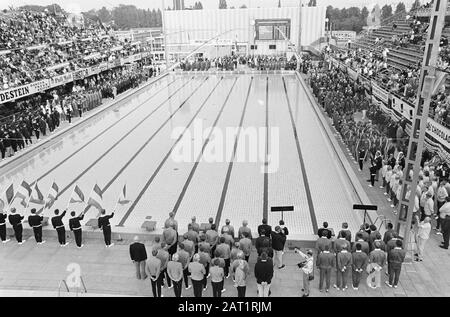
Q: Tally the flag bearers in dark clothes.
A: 6